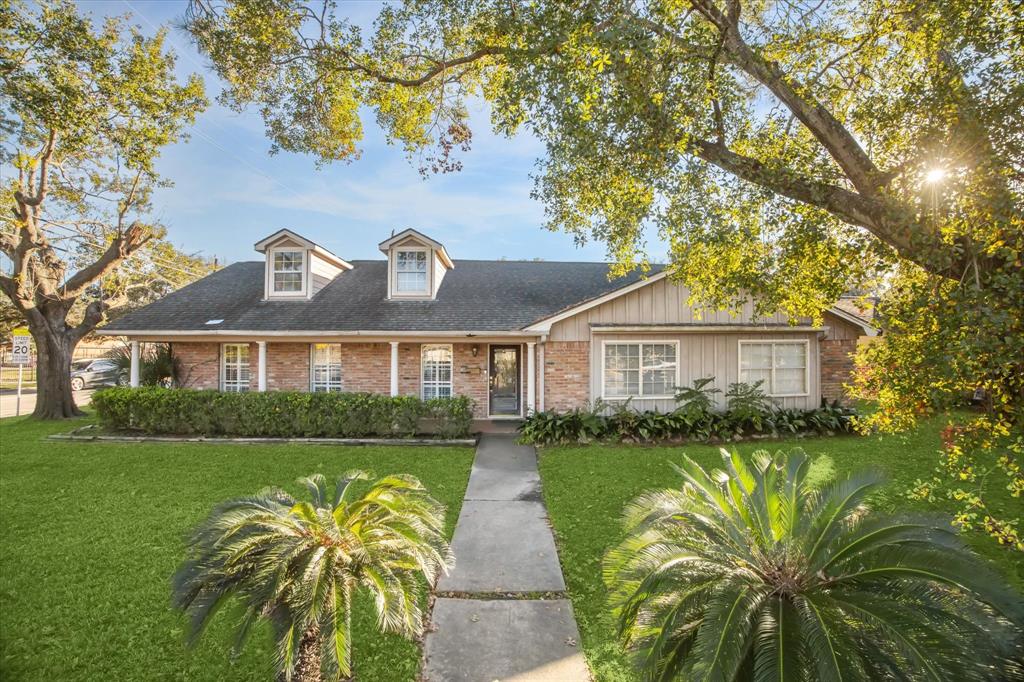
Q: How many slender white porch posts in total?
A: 4